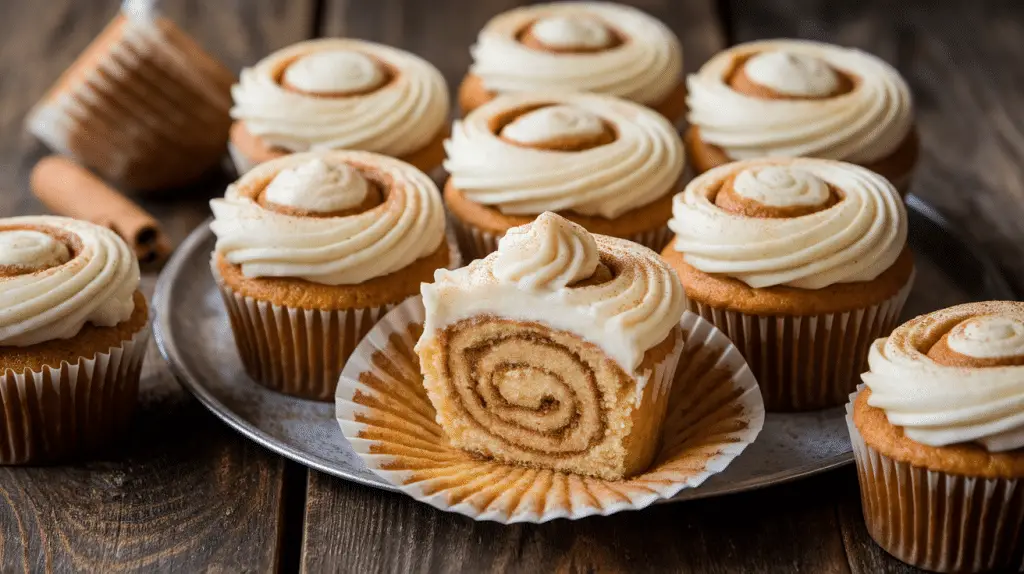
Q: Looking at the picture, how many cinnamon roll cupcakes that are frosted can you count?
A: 9